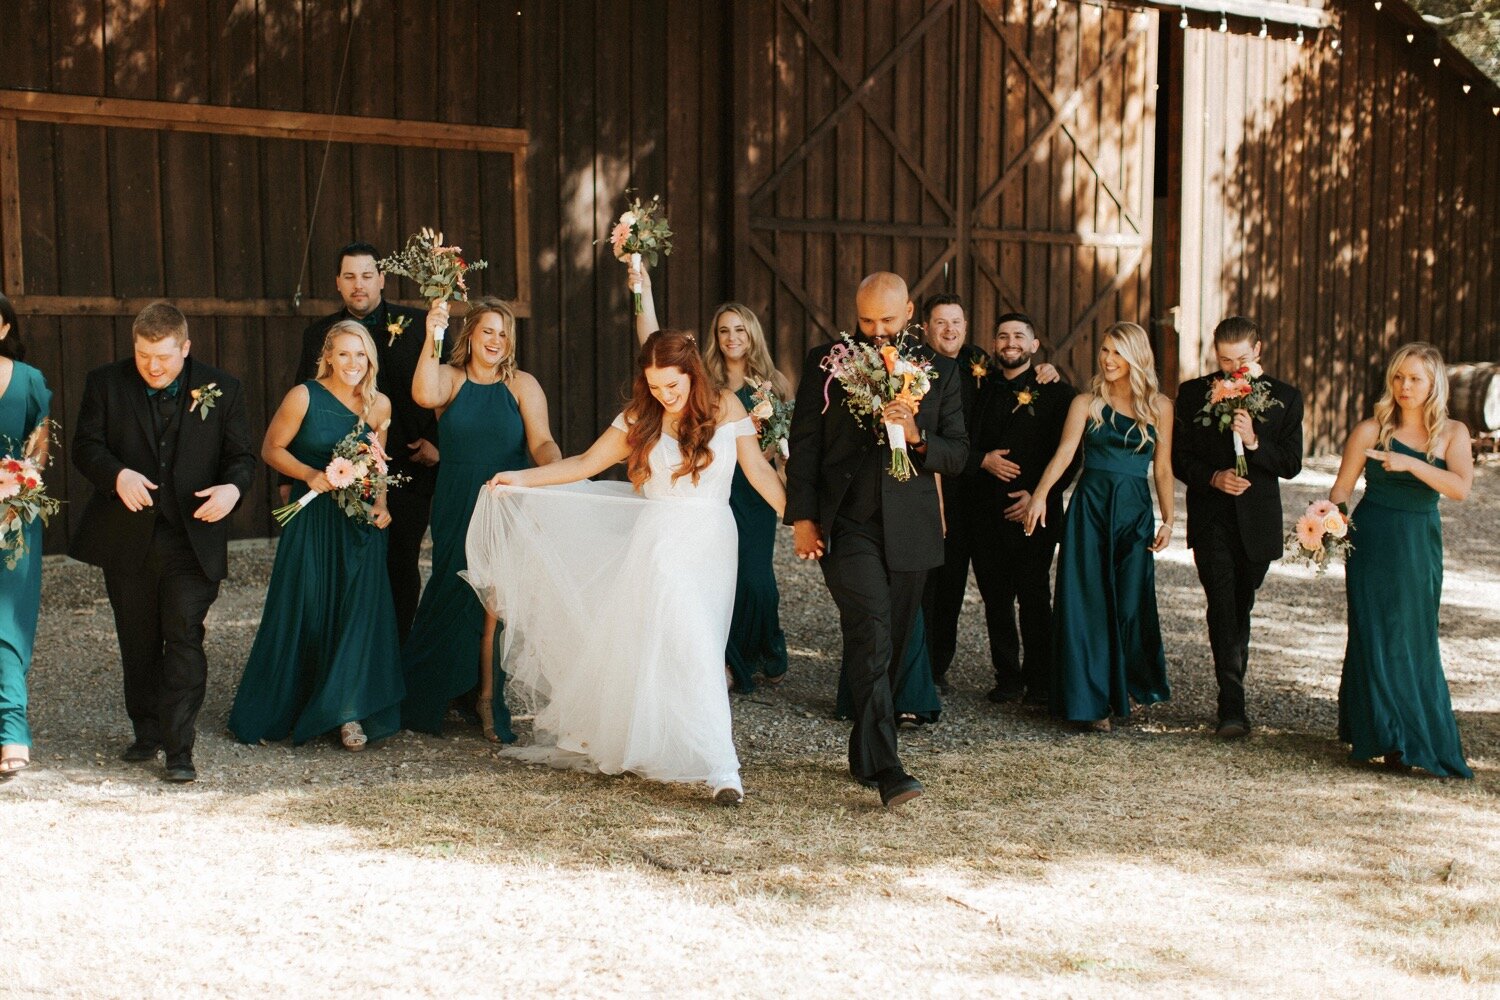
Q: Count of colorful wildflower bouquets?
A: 8